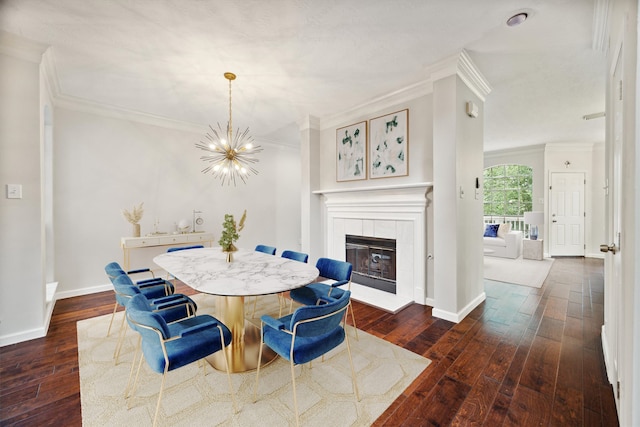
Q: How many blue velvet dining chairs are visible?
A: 8